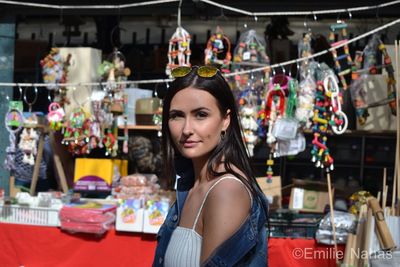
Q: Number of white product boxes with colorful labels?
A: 2